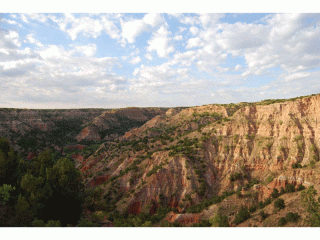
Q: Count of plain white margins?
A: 2